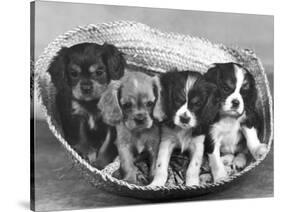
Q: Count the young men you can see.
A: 0